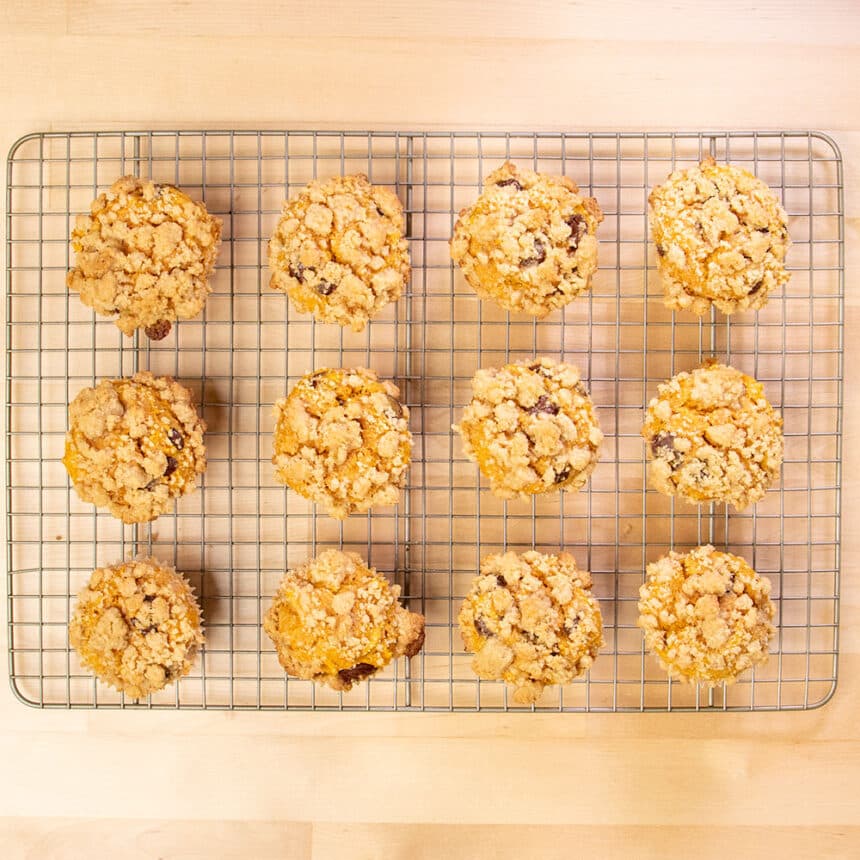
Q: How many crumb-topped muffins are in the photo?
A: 12